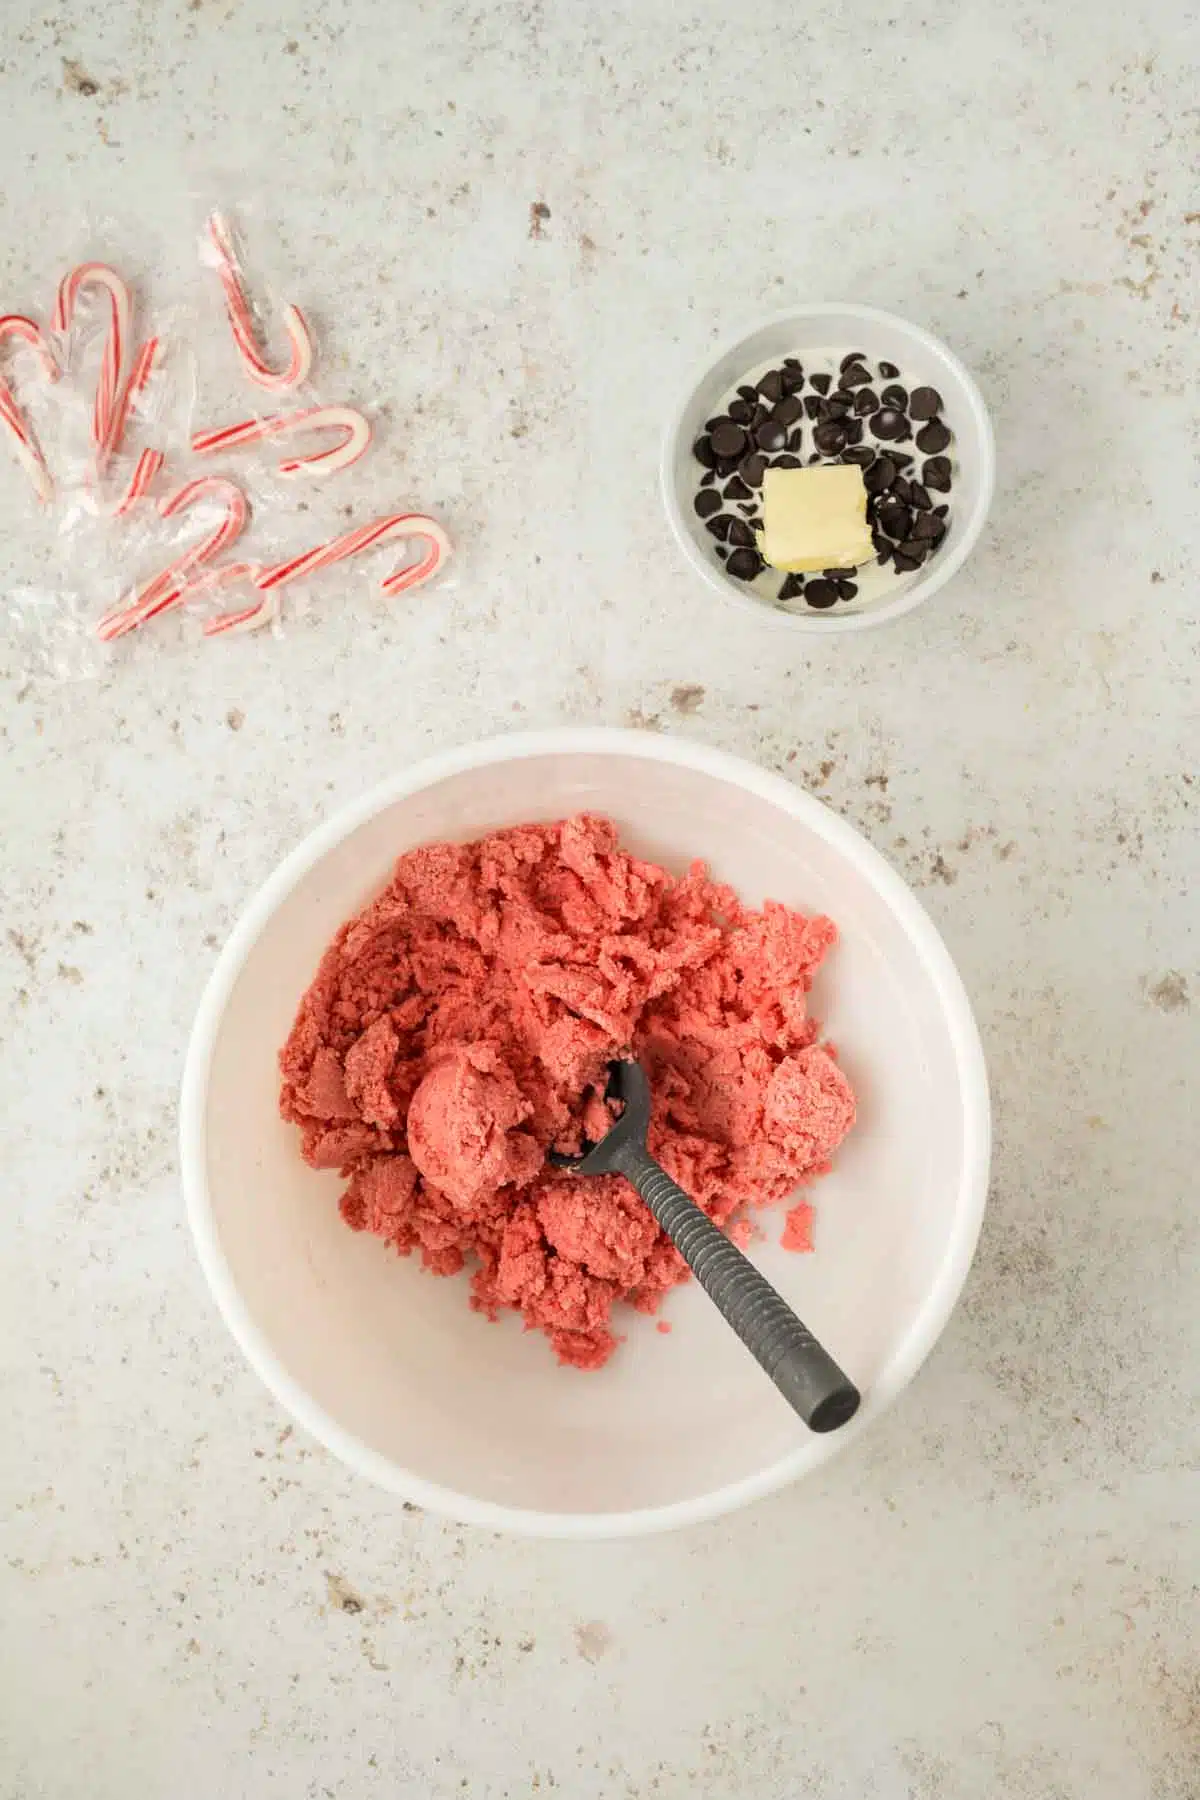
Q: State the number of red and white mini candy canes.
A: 8